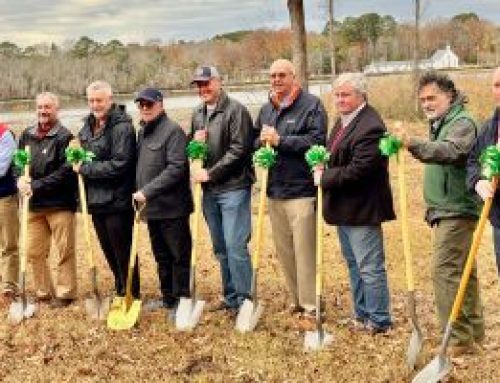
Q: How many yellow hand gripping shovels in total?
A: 8